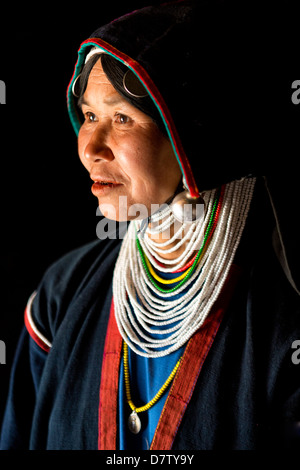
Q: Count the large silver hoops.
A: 2